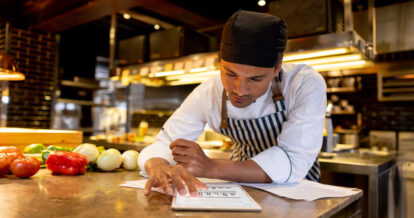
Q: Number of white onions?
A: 3